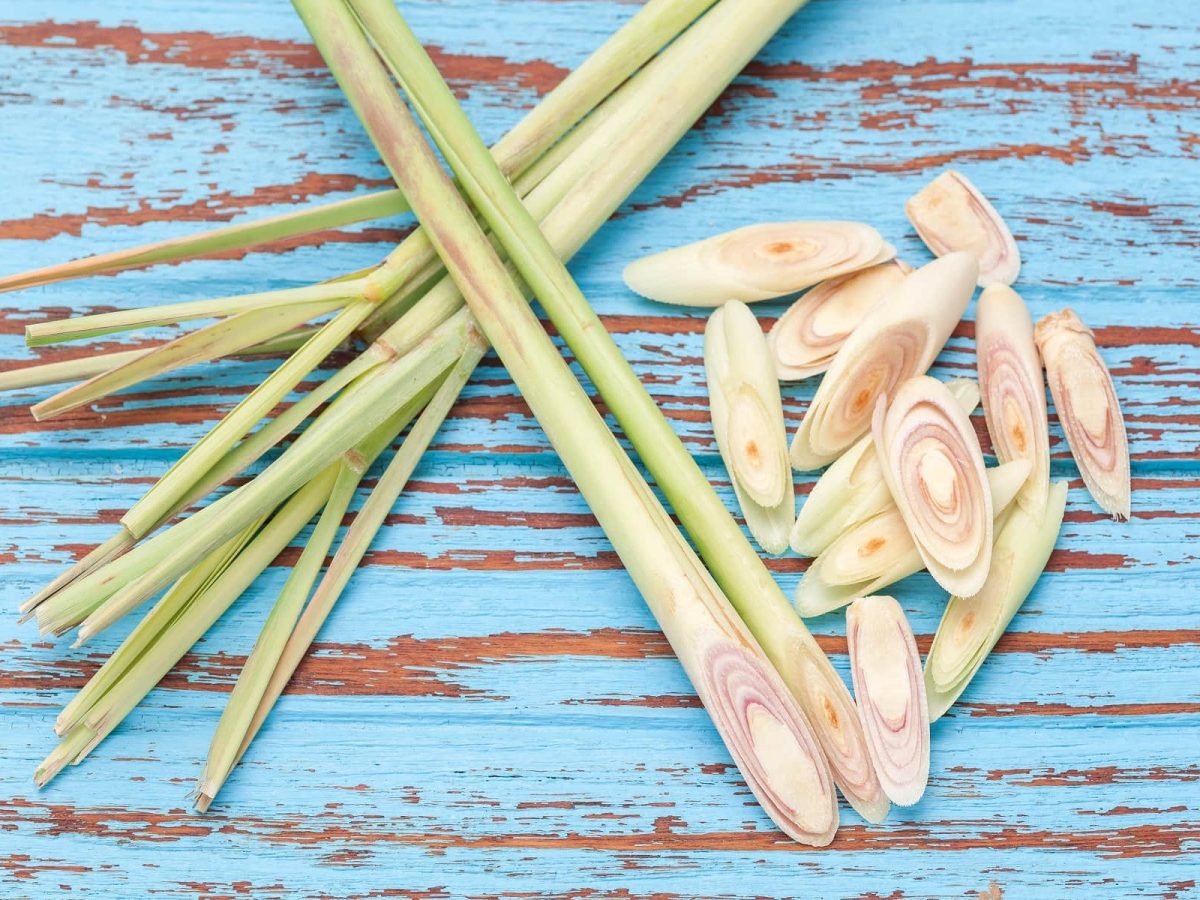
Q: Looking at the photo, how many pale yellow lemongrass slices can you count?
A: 12